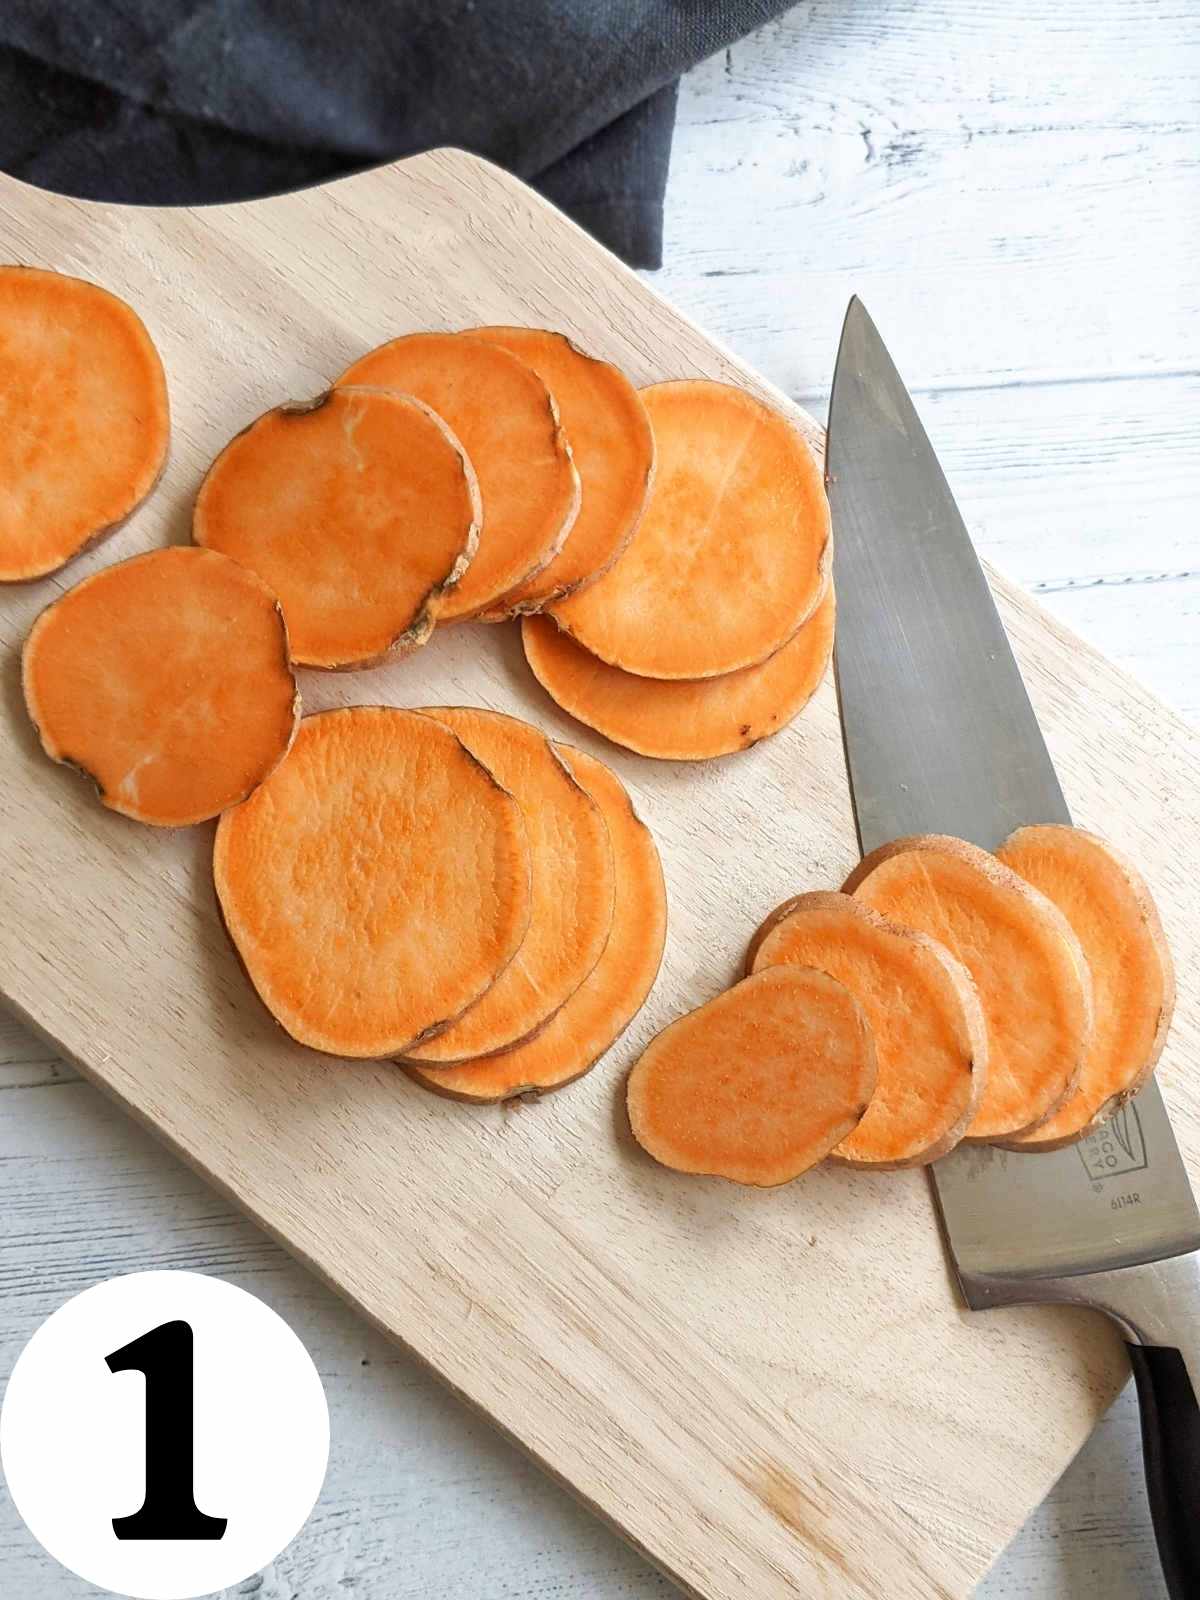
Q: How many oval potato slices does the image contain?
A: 14